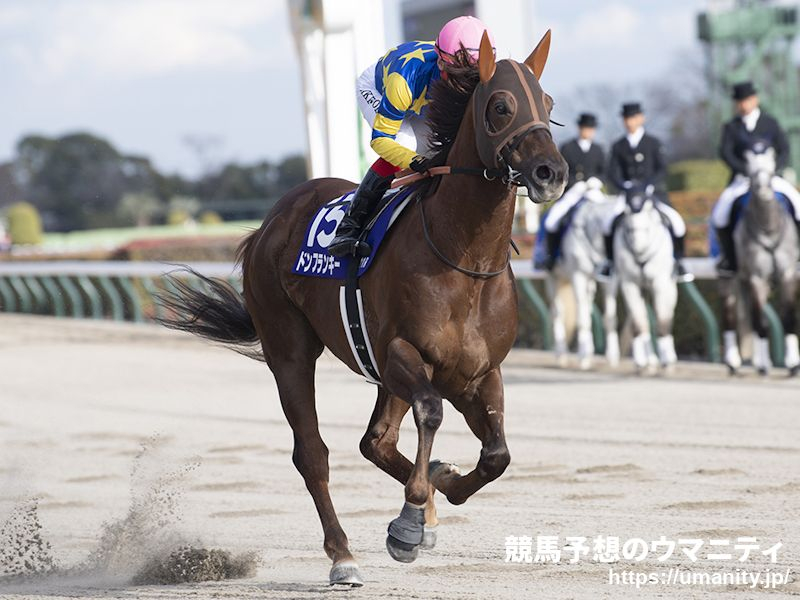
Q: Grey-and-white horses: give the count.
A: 3